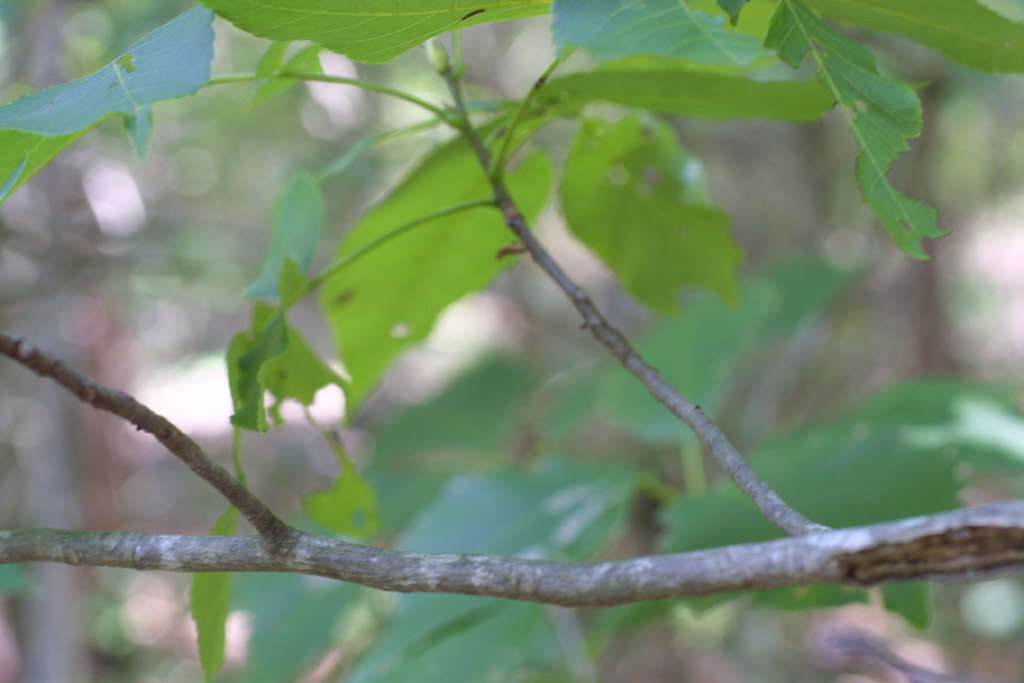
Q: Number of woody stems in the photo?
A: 3